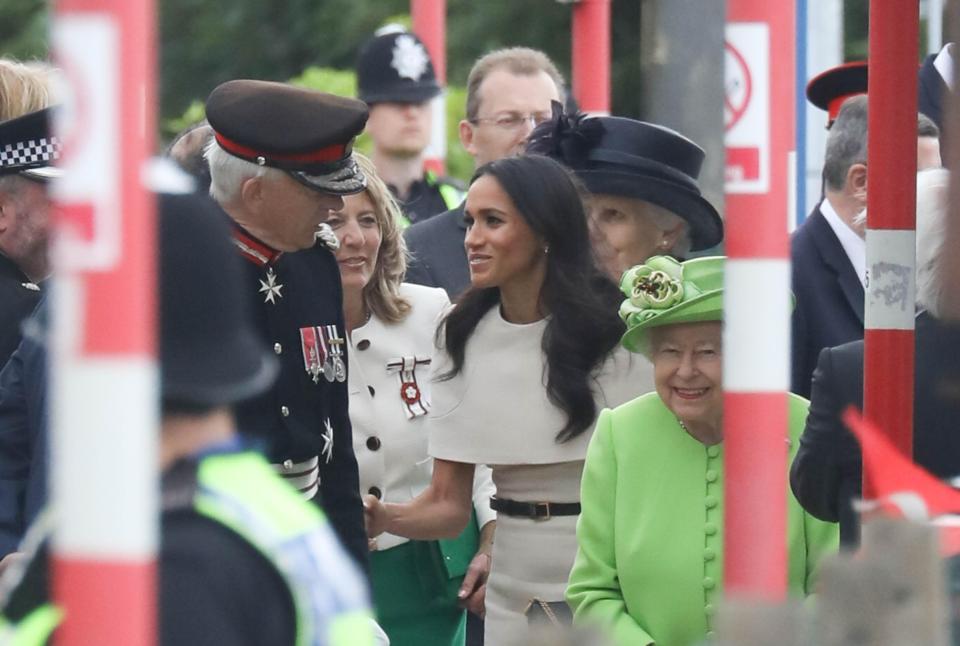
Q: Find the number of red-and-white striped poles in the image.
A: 5